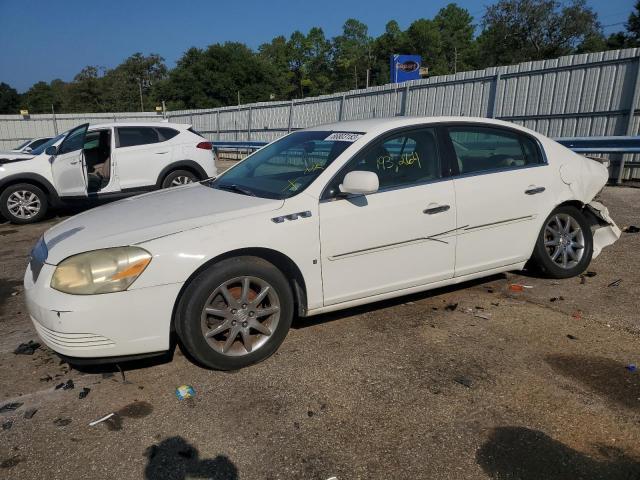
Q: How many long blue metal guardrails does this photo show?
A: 1